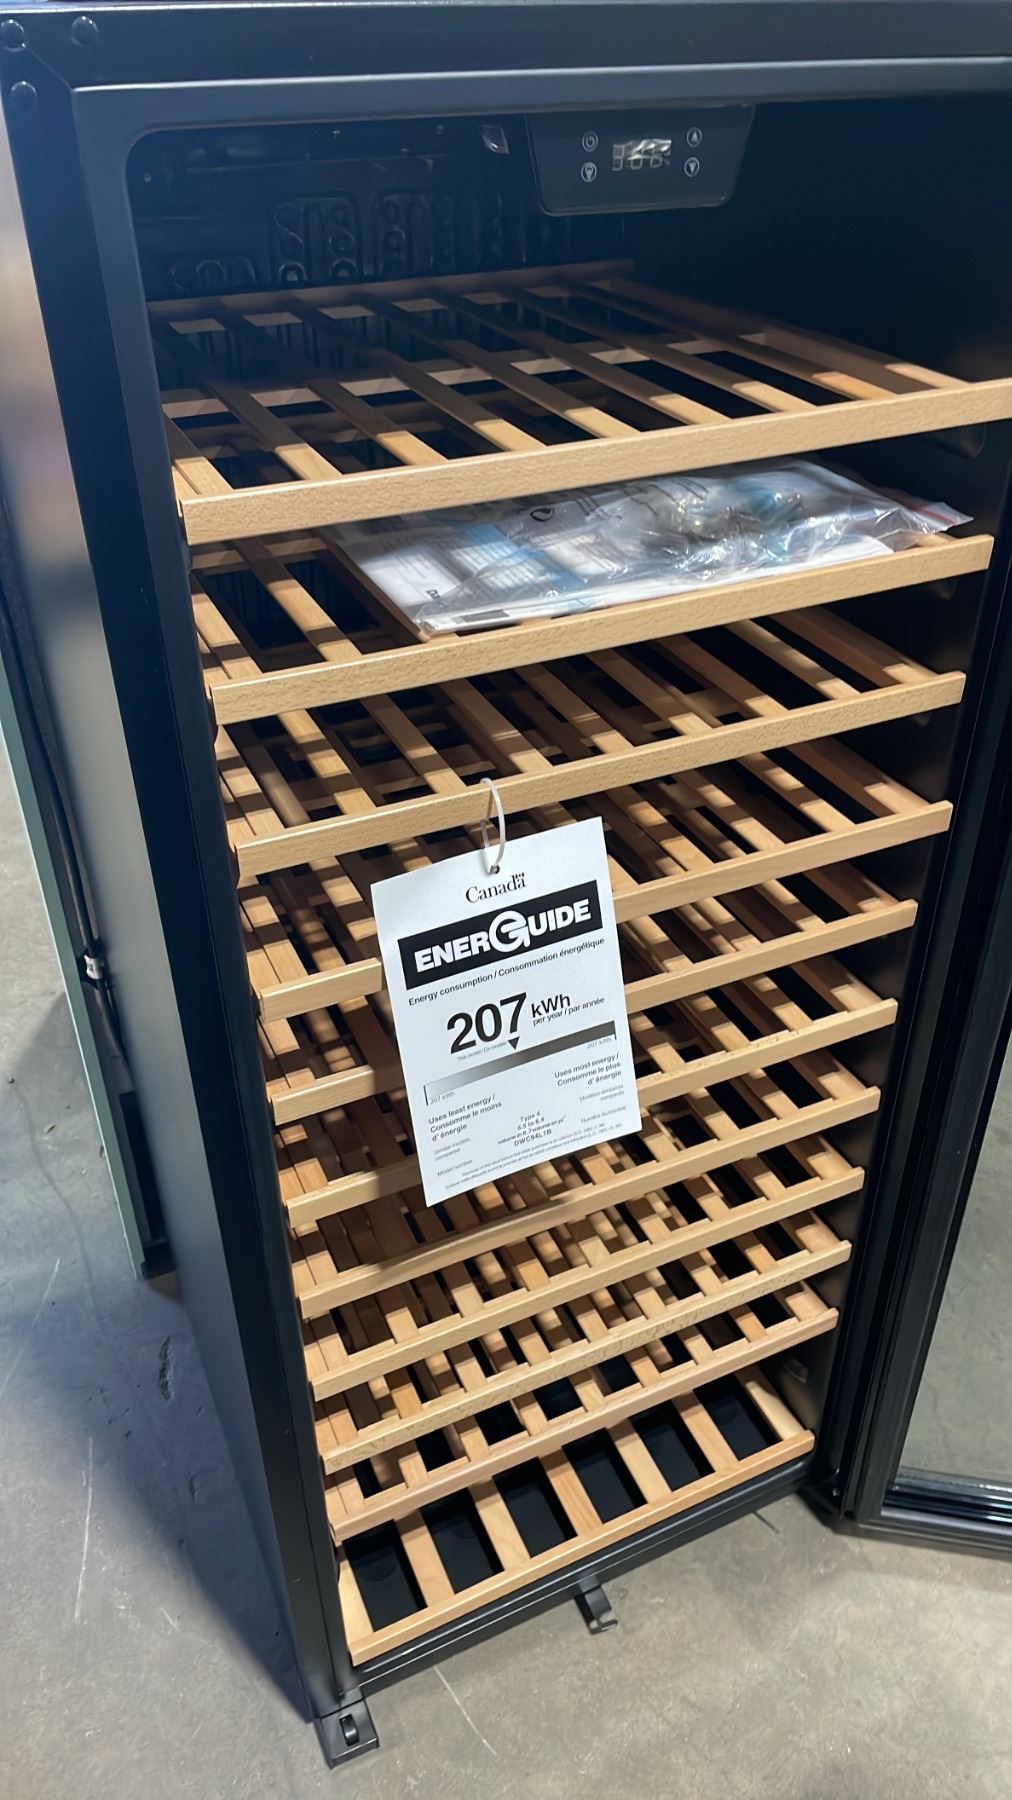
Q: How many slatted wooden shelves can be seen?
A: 11